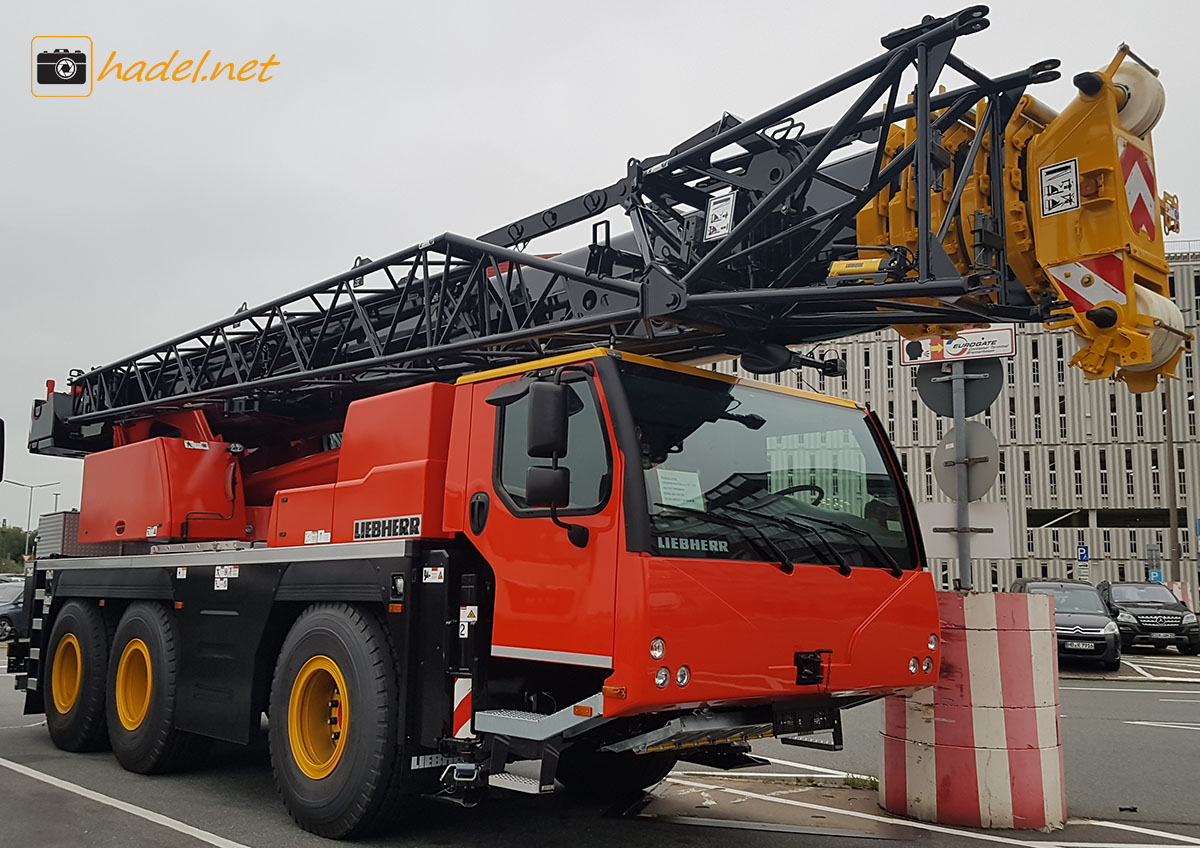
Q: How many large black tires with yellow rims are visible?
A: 3